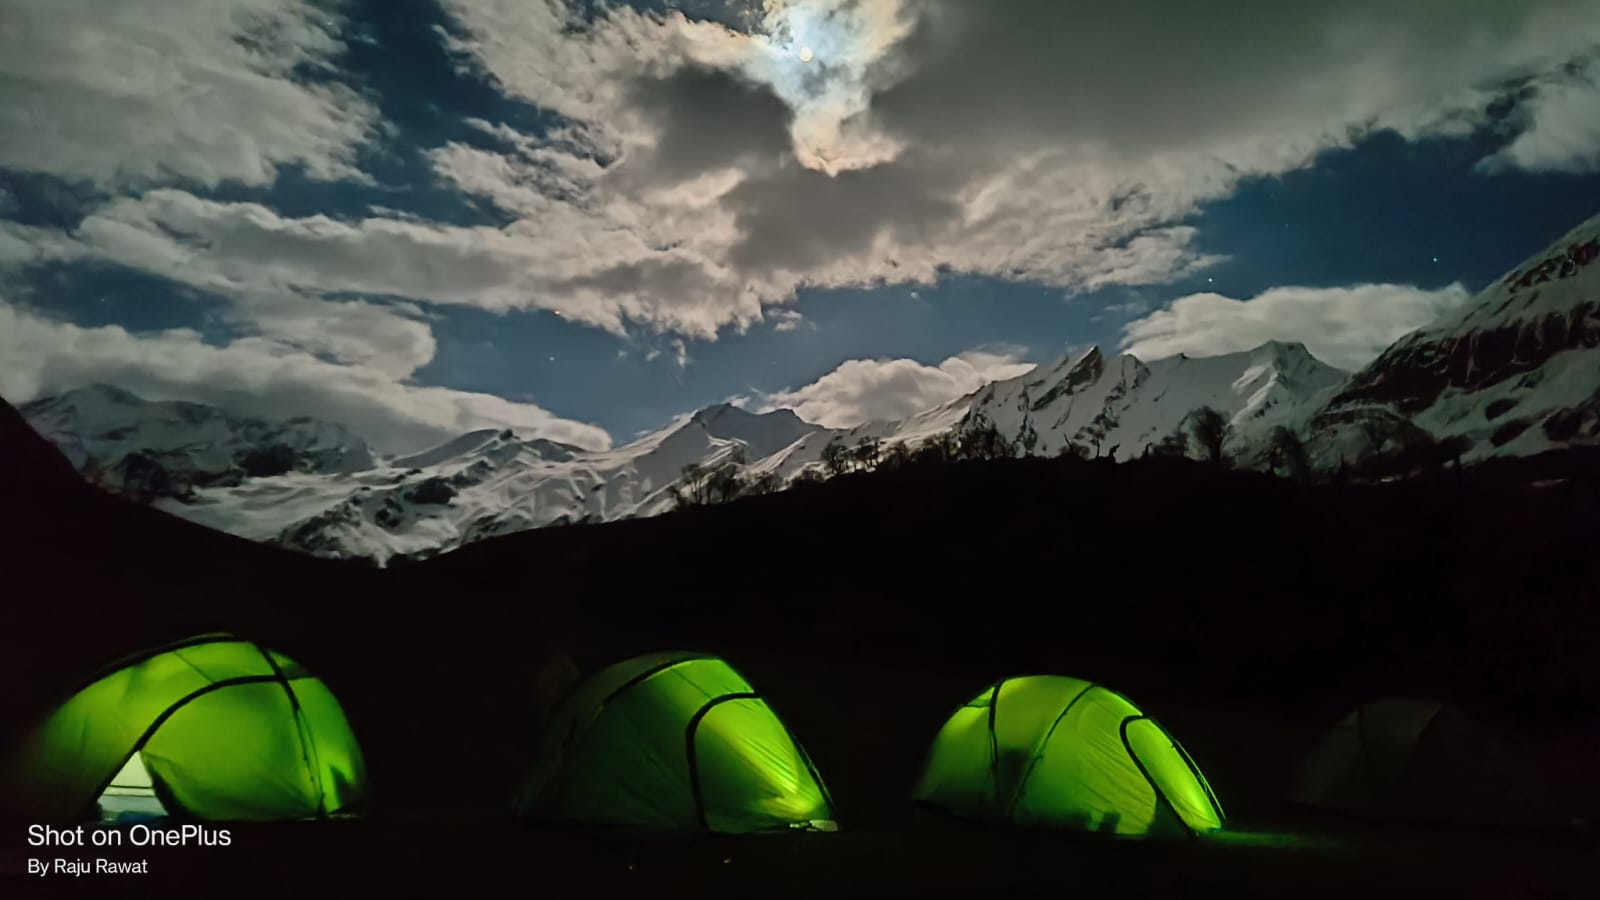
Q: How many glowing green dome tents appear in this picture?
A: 3